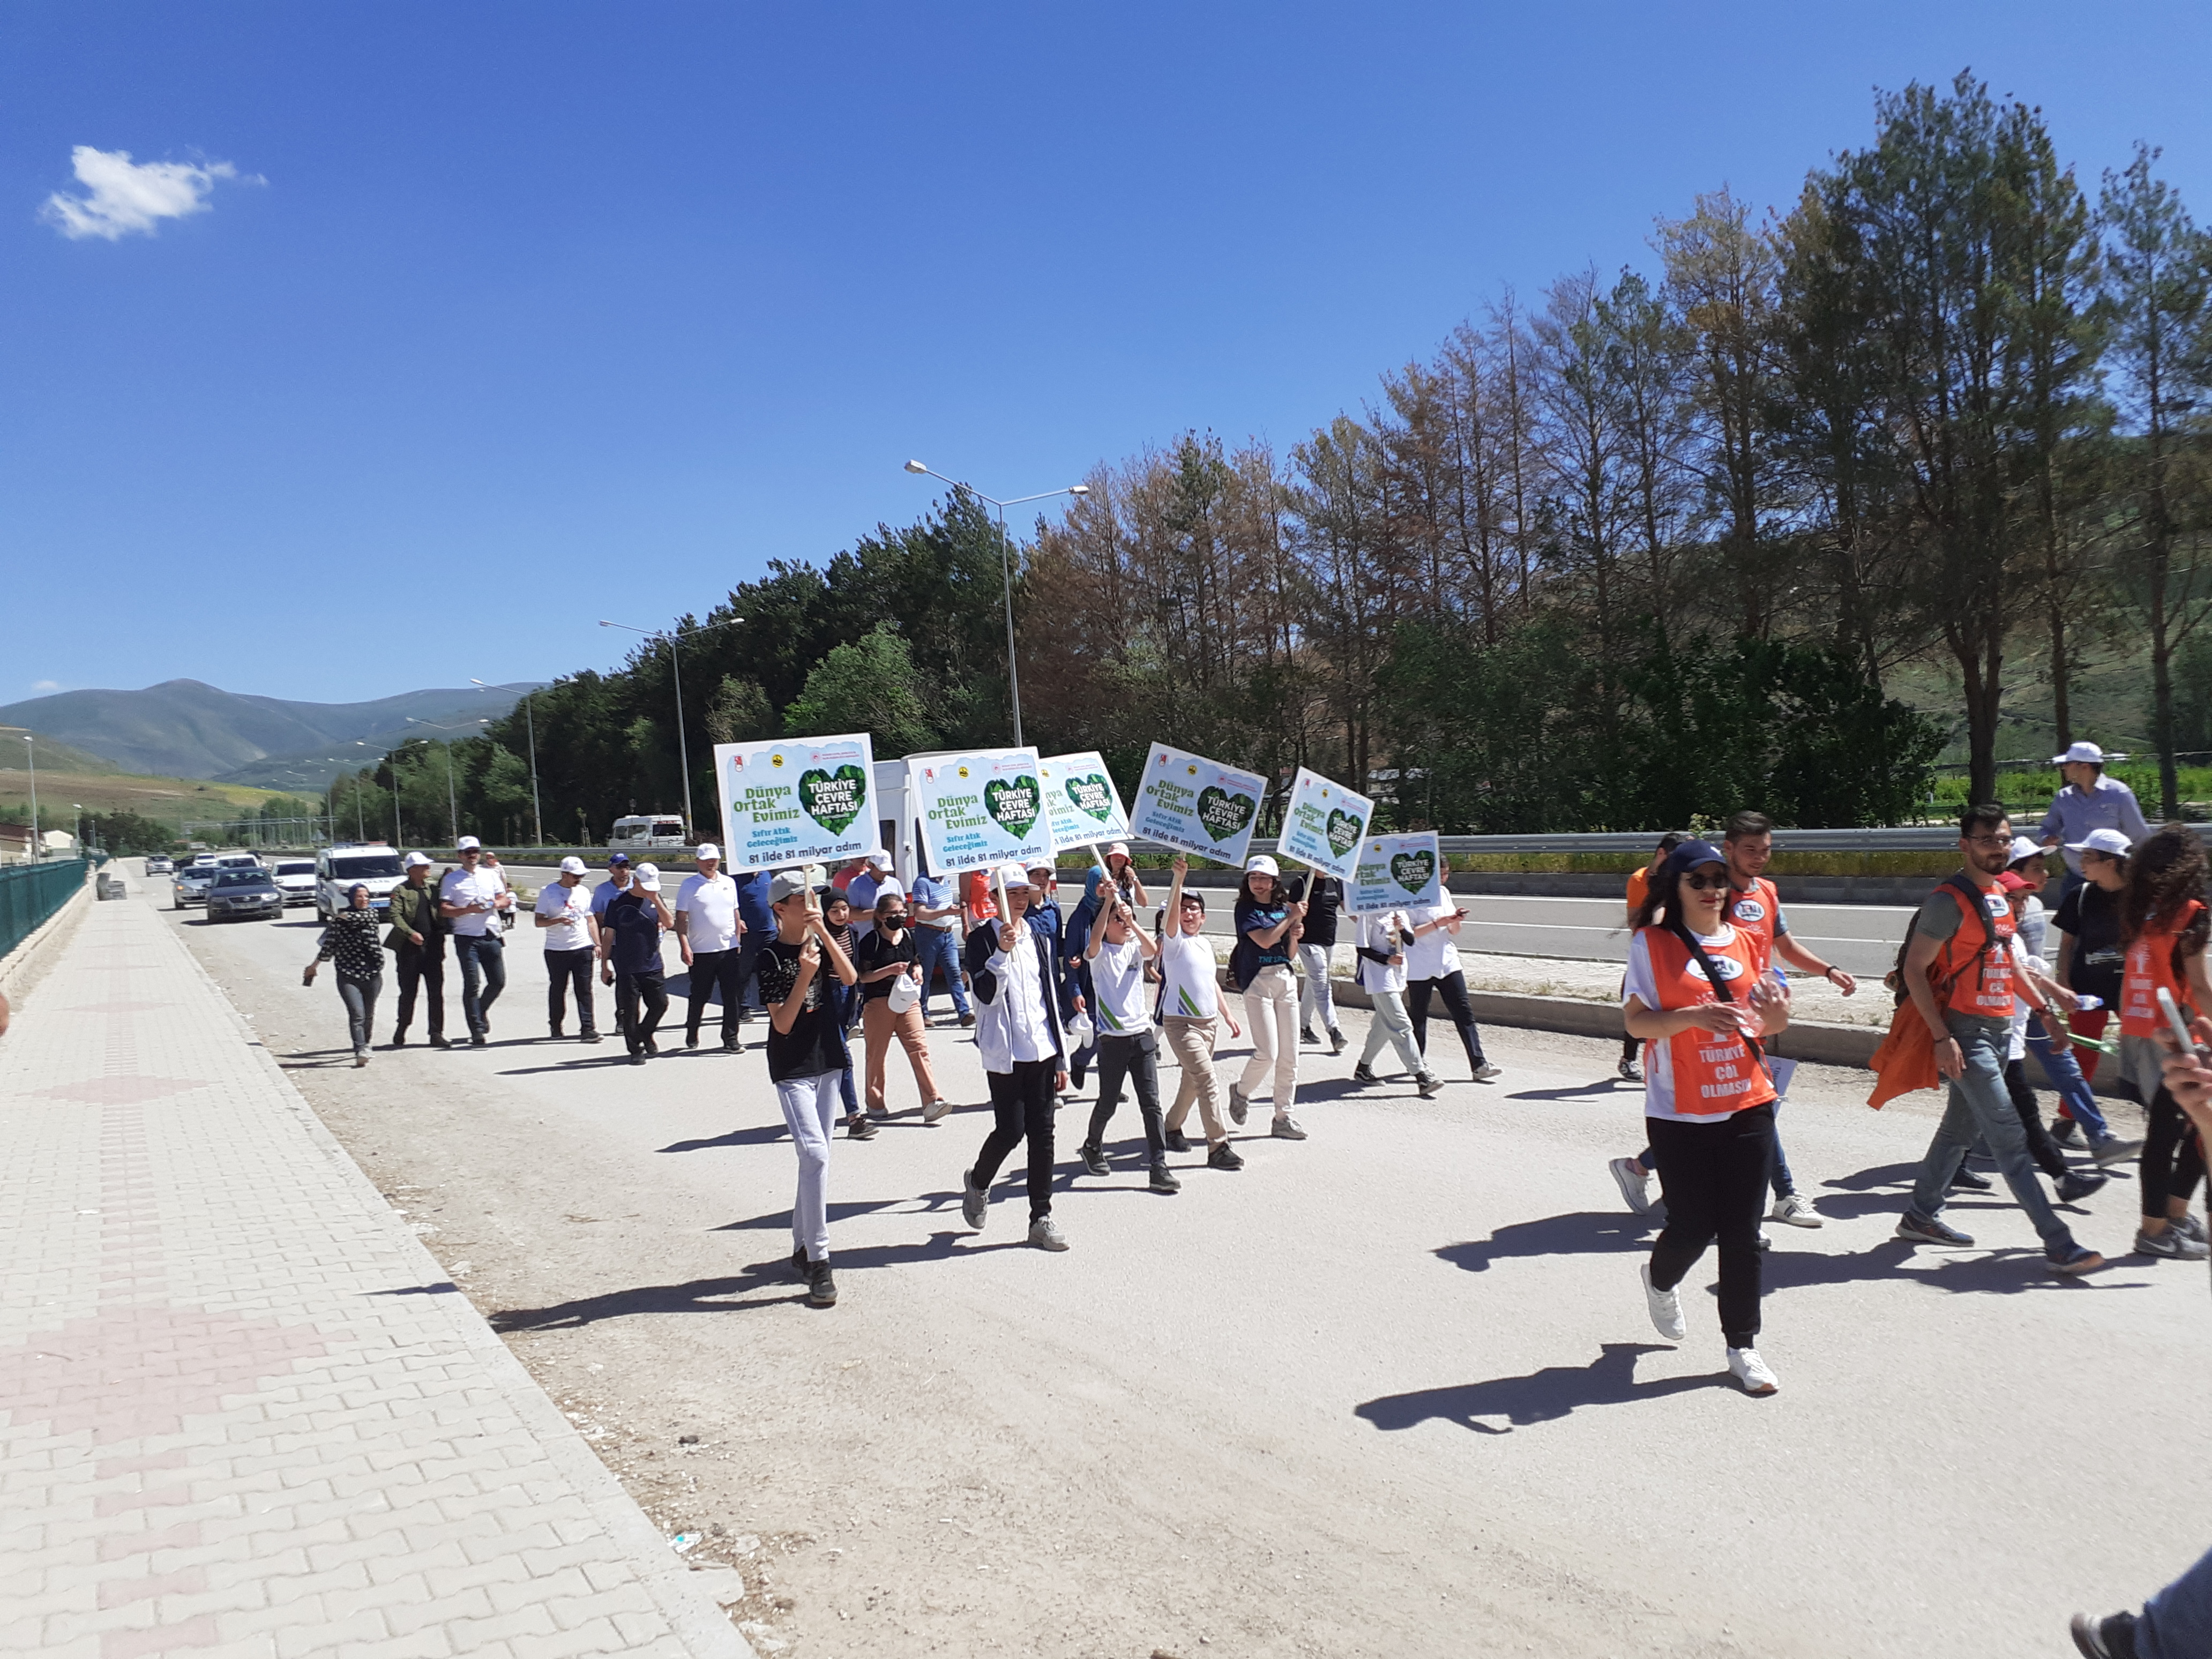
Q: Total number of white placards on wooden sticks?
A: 6